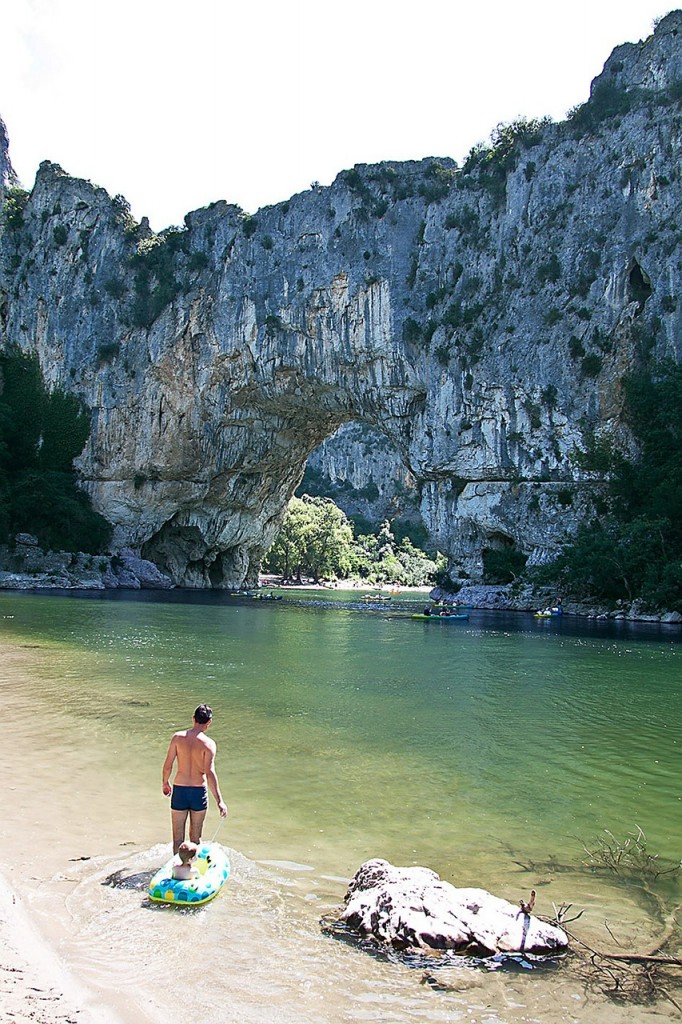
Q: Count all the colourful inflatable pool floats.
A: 1